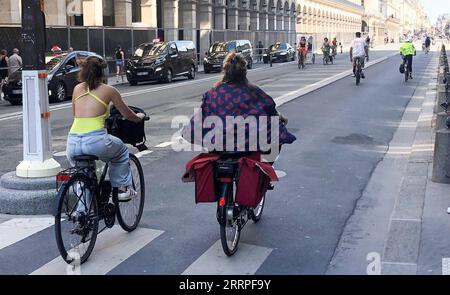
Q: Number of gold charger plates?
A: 0